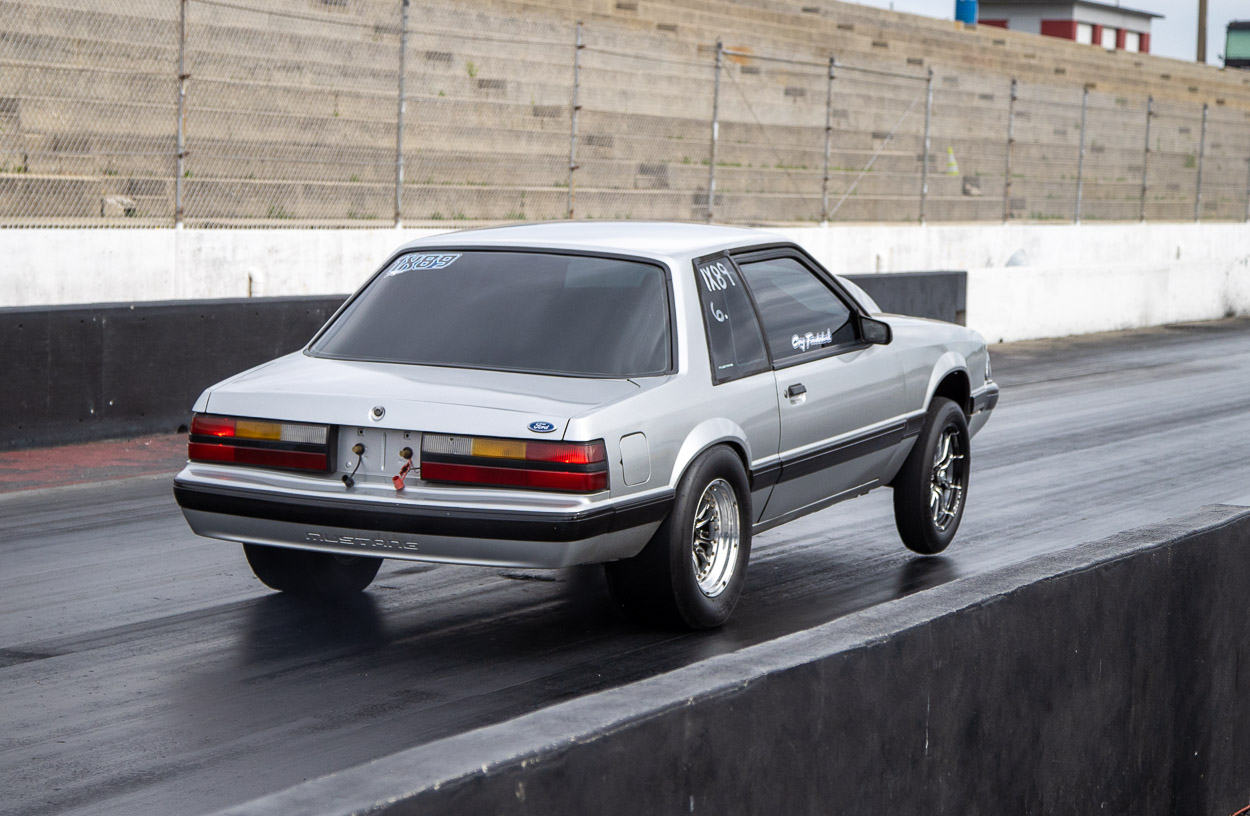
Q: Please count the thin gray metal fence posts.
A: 11